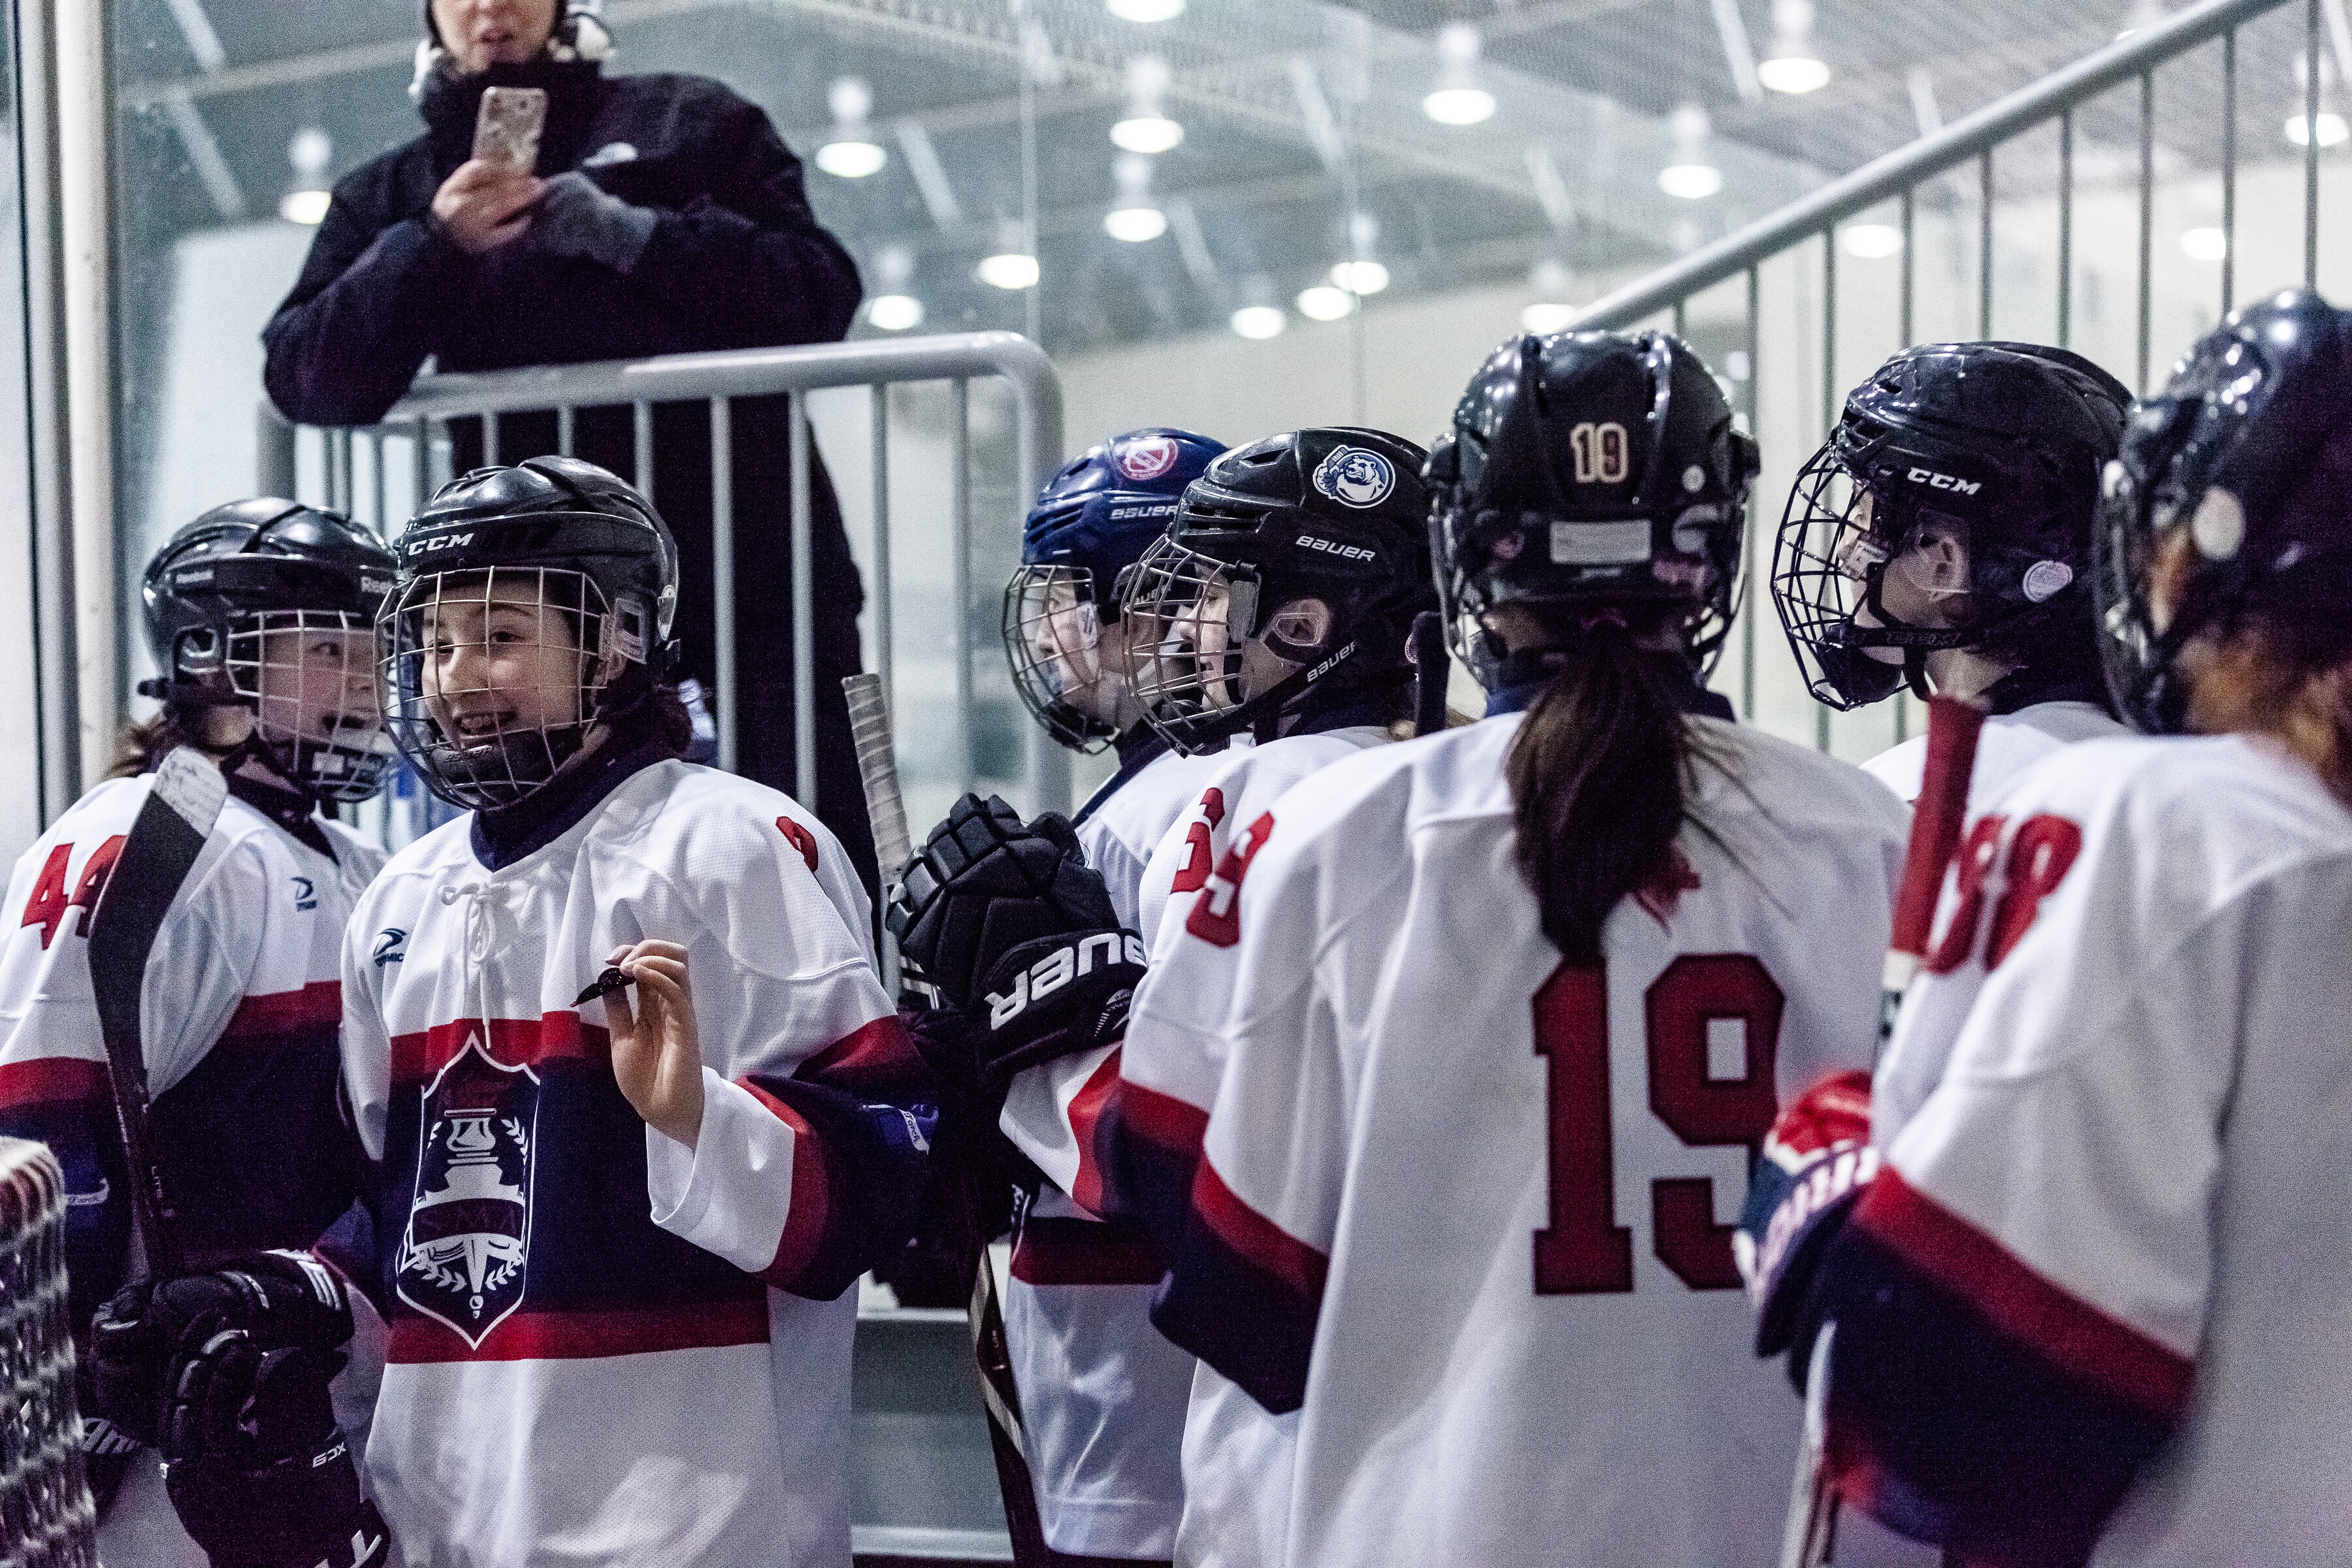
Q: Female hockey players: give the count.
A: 7